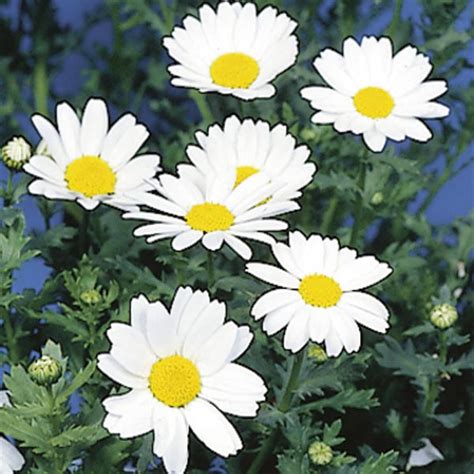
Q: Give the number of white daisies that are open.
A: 7